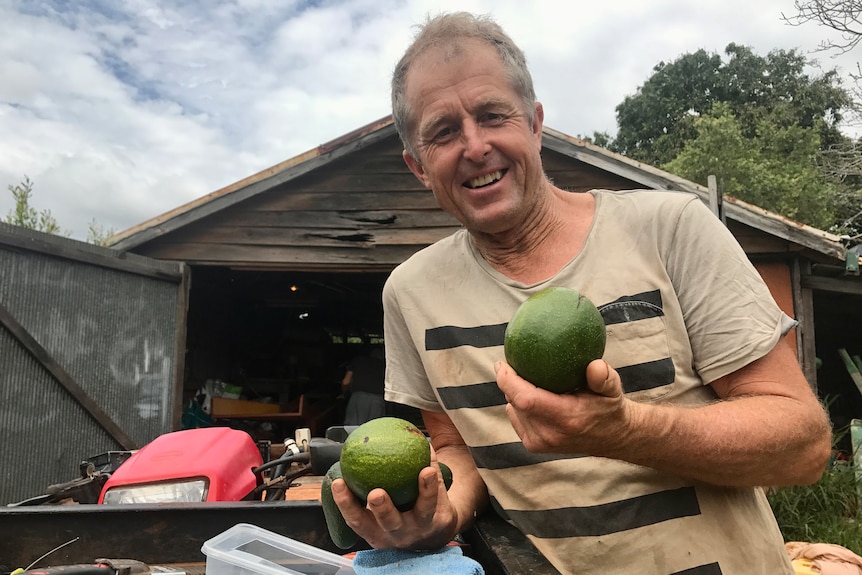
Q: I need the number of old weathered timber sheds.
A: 1